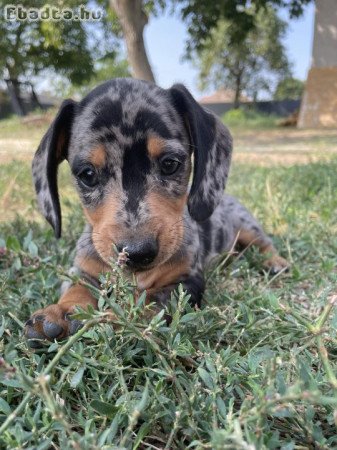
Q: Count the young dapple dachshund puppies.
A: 1